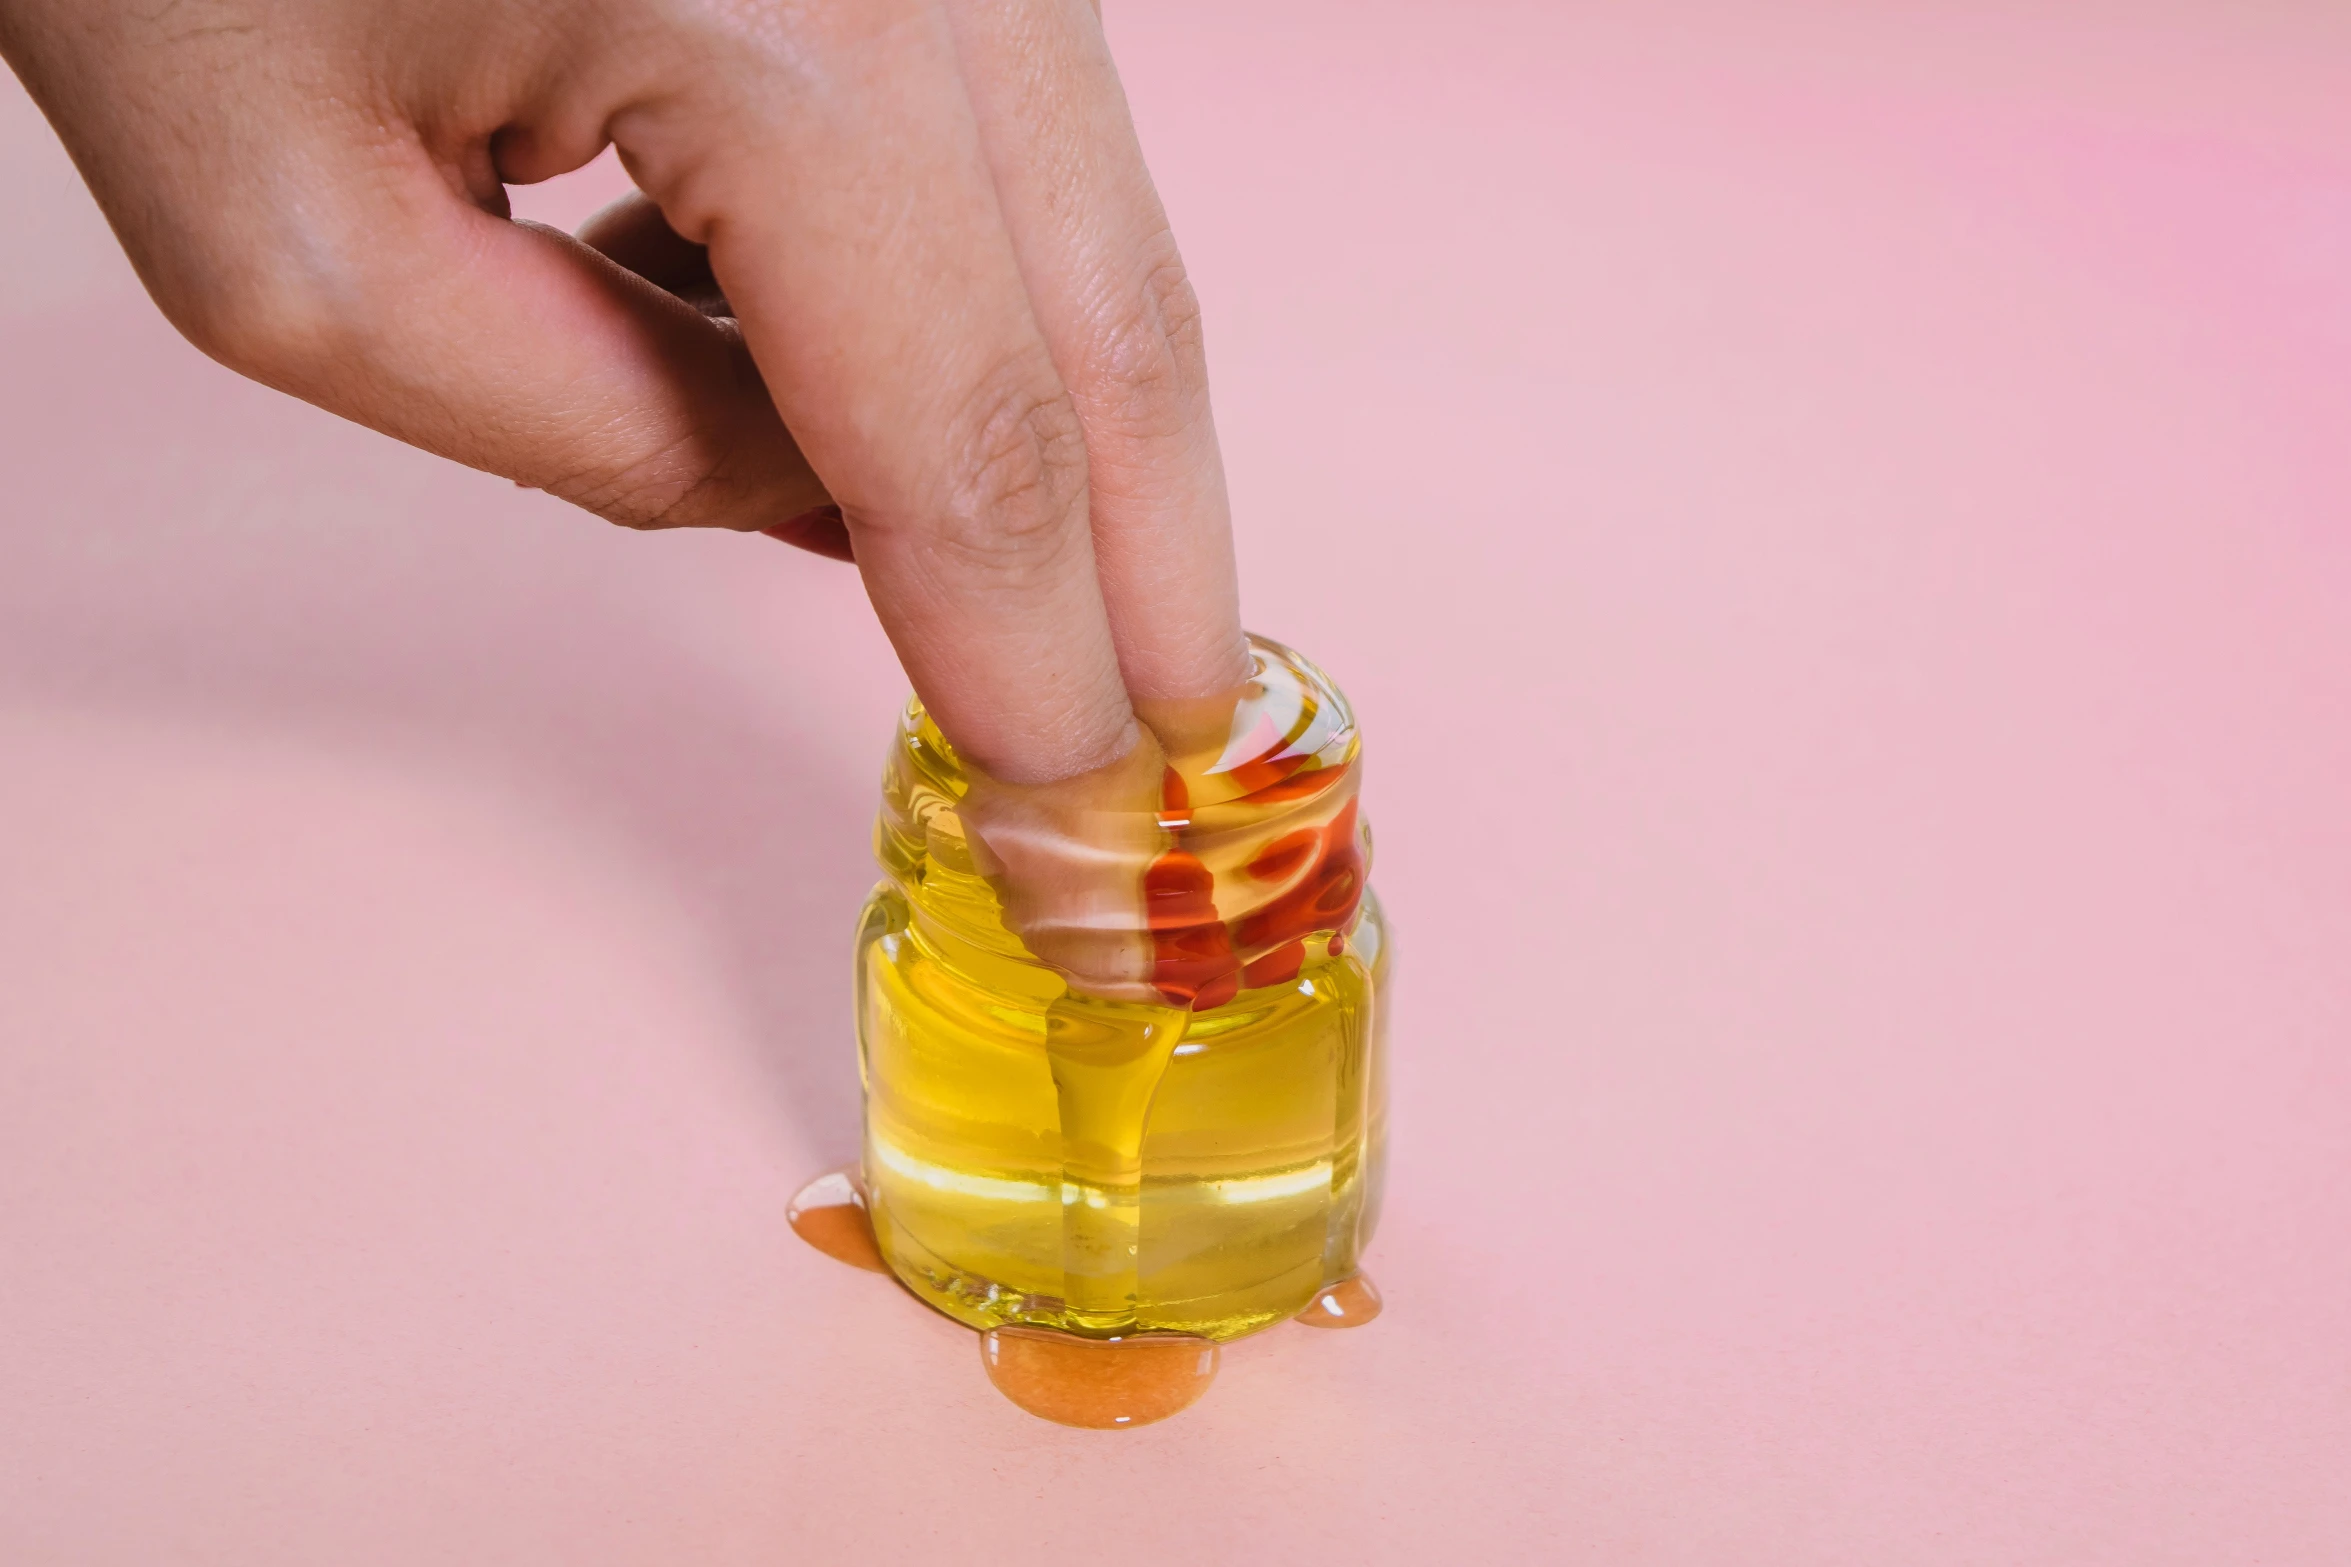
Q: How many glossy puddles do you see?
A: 3